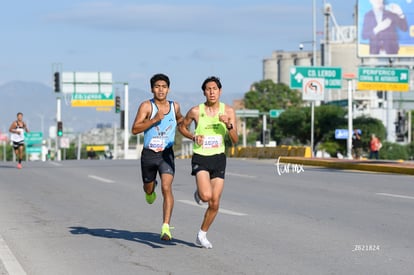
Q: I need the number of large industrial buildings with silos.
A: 1